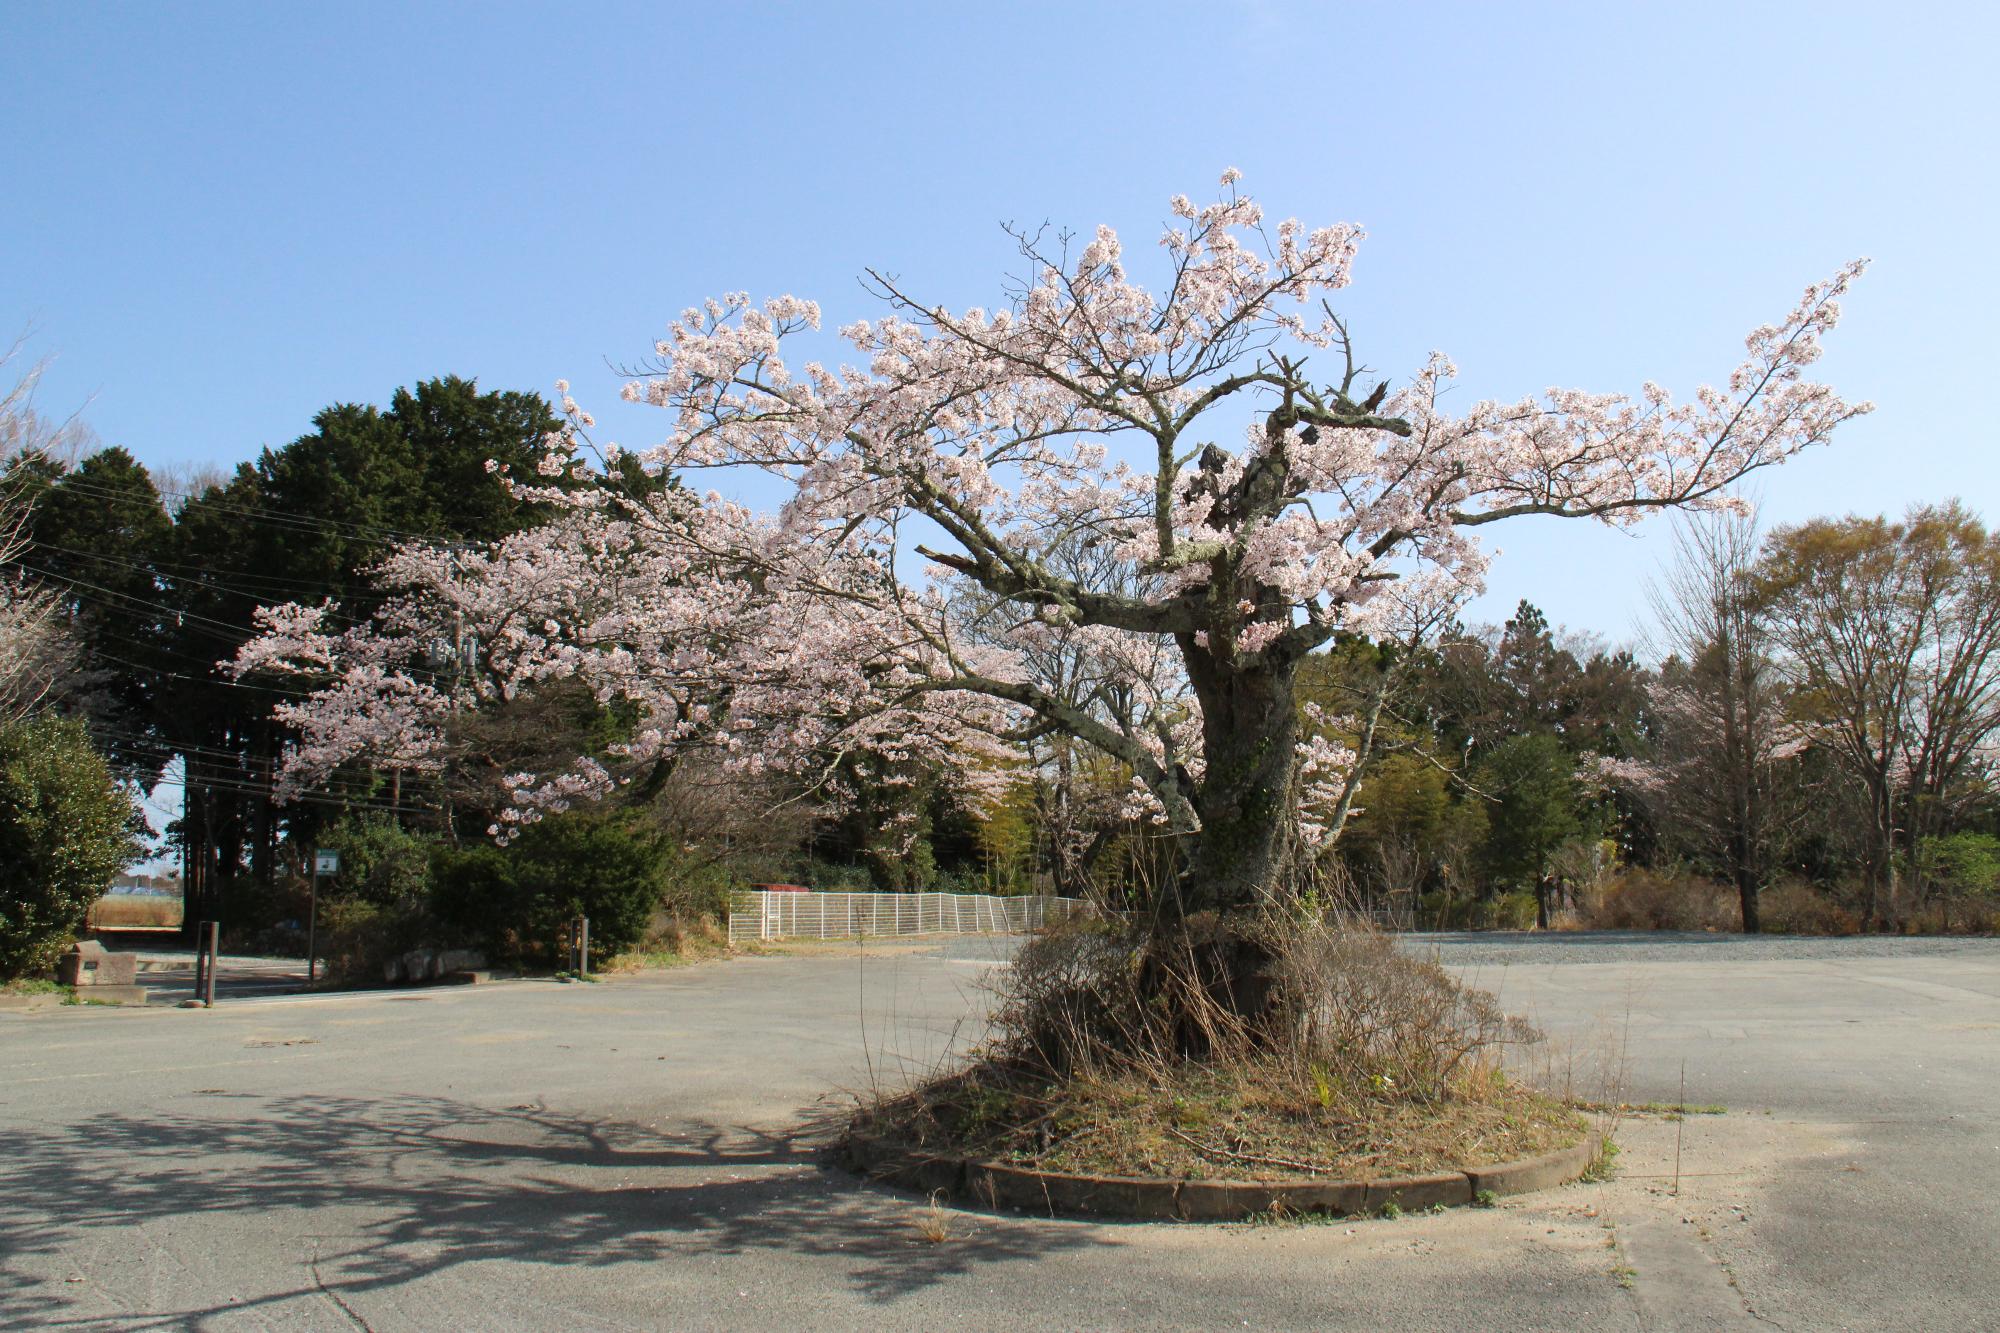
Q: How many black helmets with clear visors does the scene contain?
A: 0